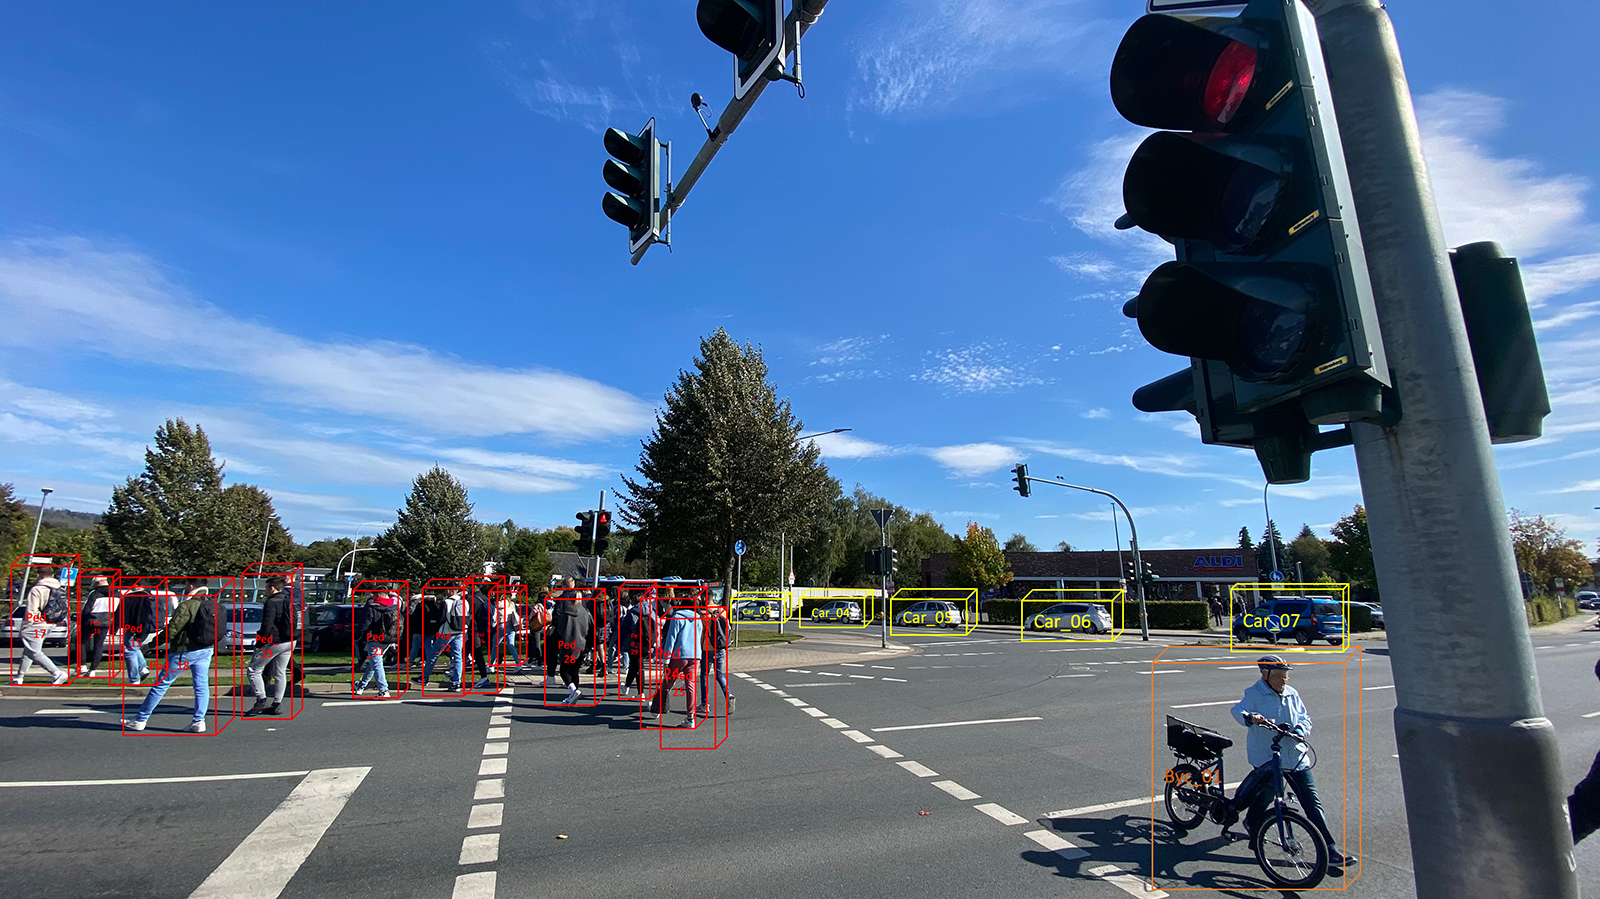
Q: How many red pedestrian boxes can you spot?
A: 13